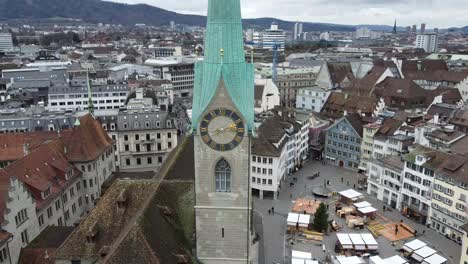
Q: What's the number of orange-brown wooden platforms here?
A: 2